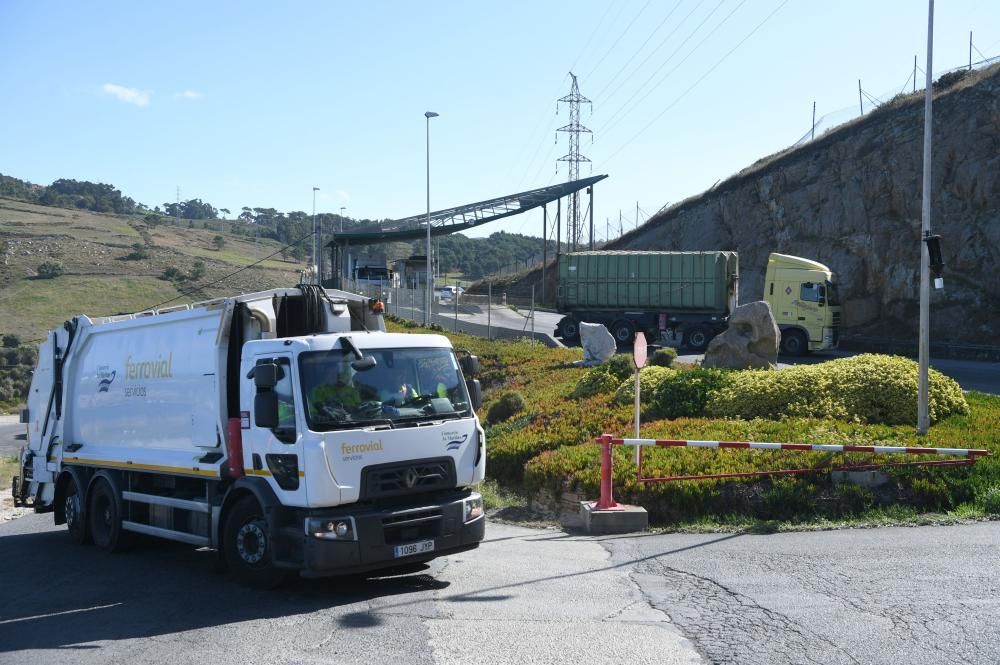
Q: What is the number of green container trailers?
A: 1